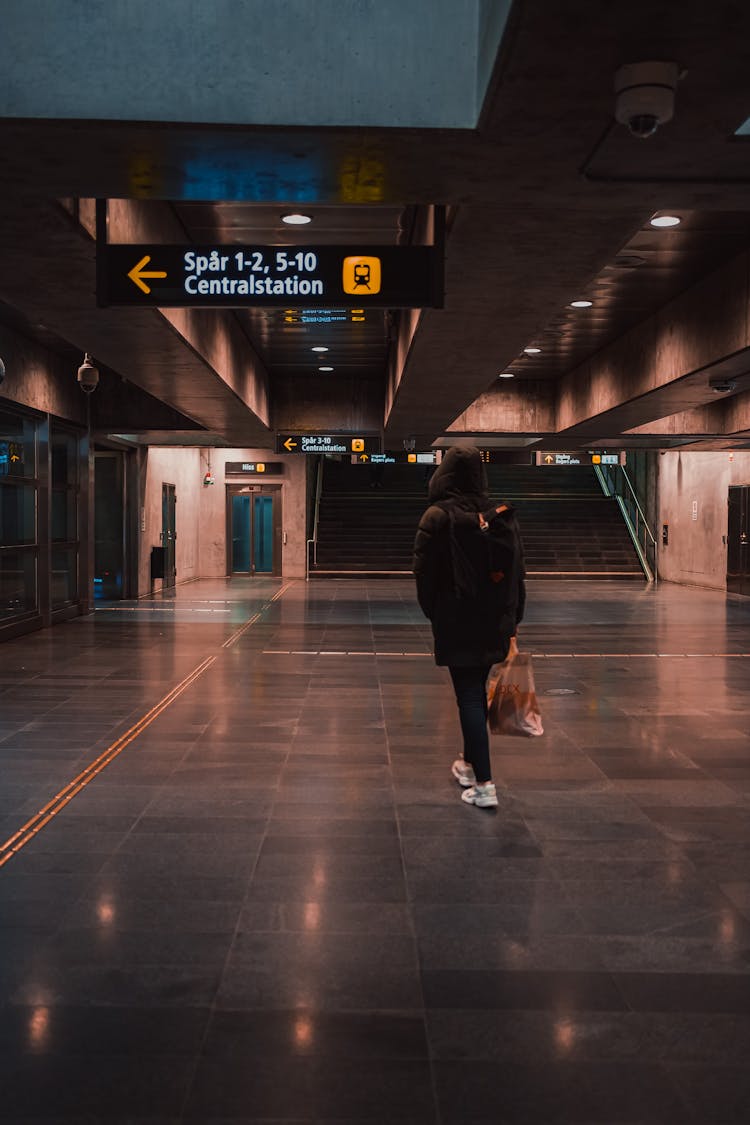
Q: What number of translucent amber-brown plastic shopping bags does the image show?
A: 1